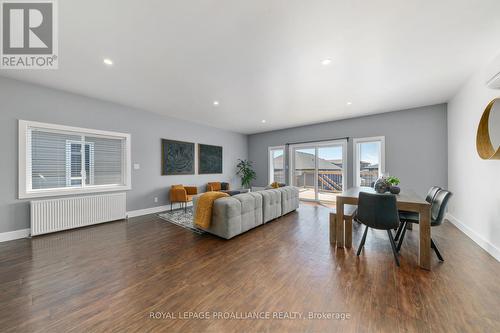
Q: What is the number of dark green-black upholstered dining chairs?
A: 3